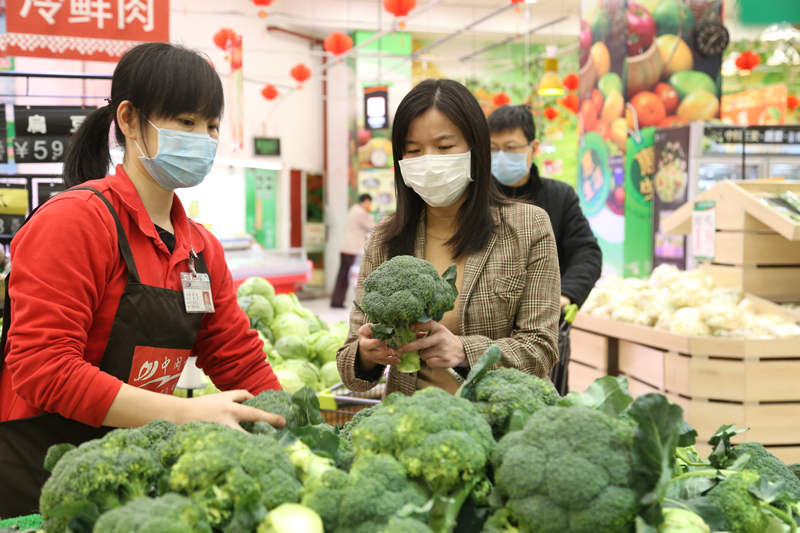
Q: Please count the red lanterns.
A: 13